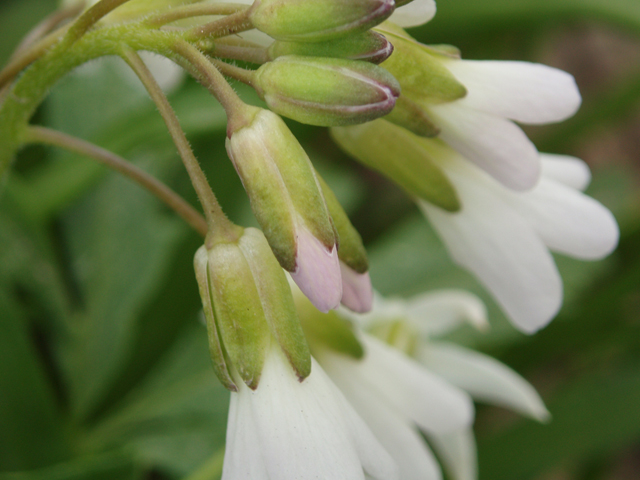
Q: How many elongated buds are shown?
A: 5